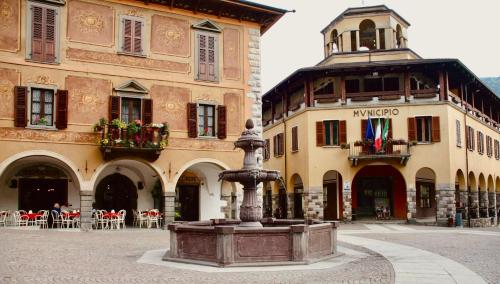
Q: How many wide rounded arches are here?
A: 4